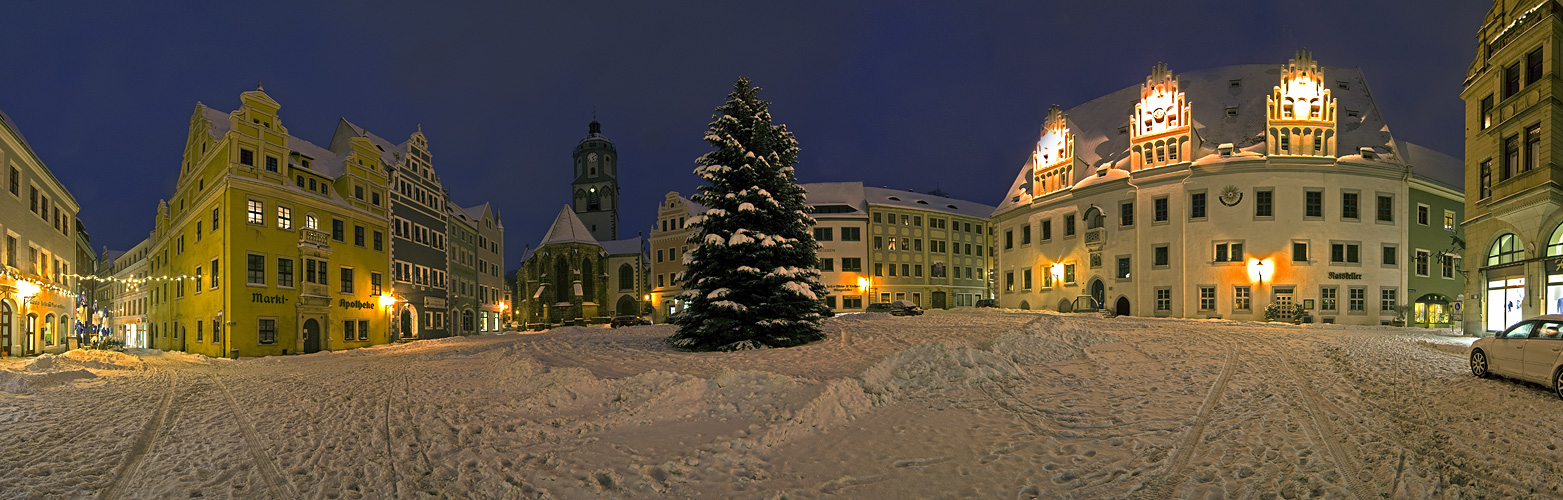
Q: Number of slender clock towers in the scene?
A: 1